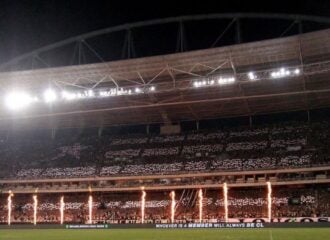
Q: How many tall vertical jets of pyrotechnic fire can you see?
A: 9